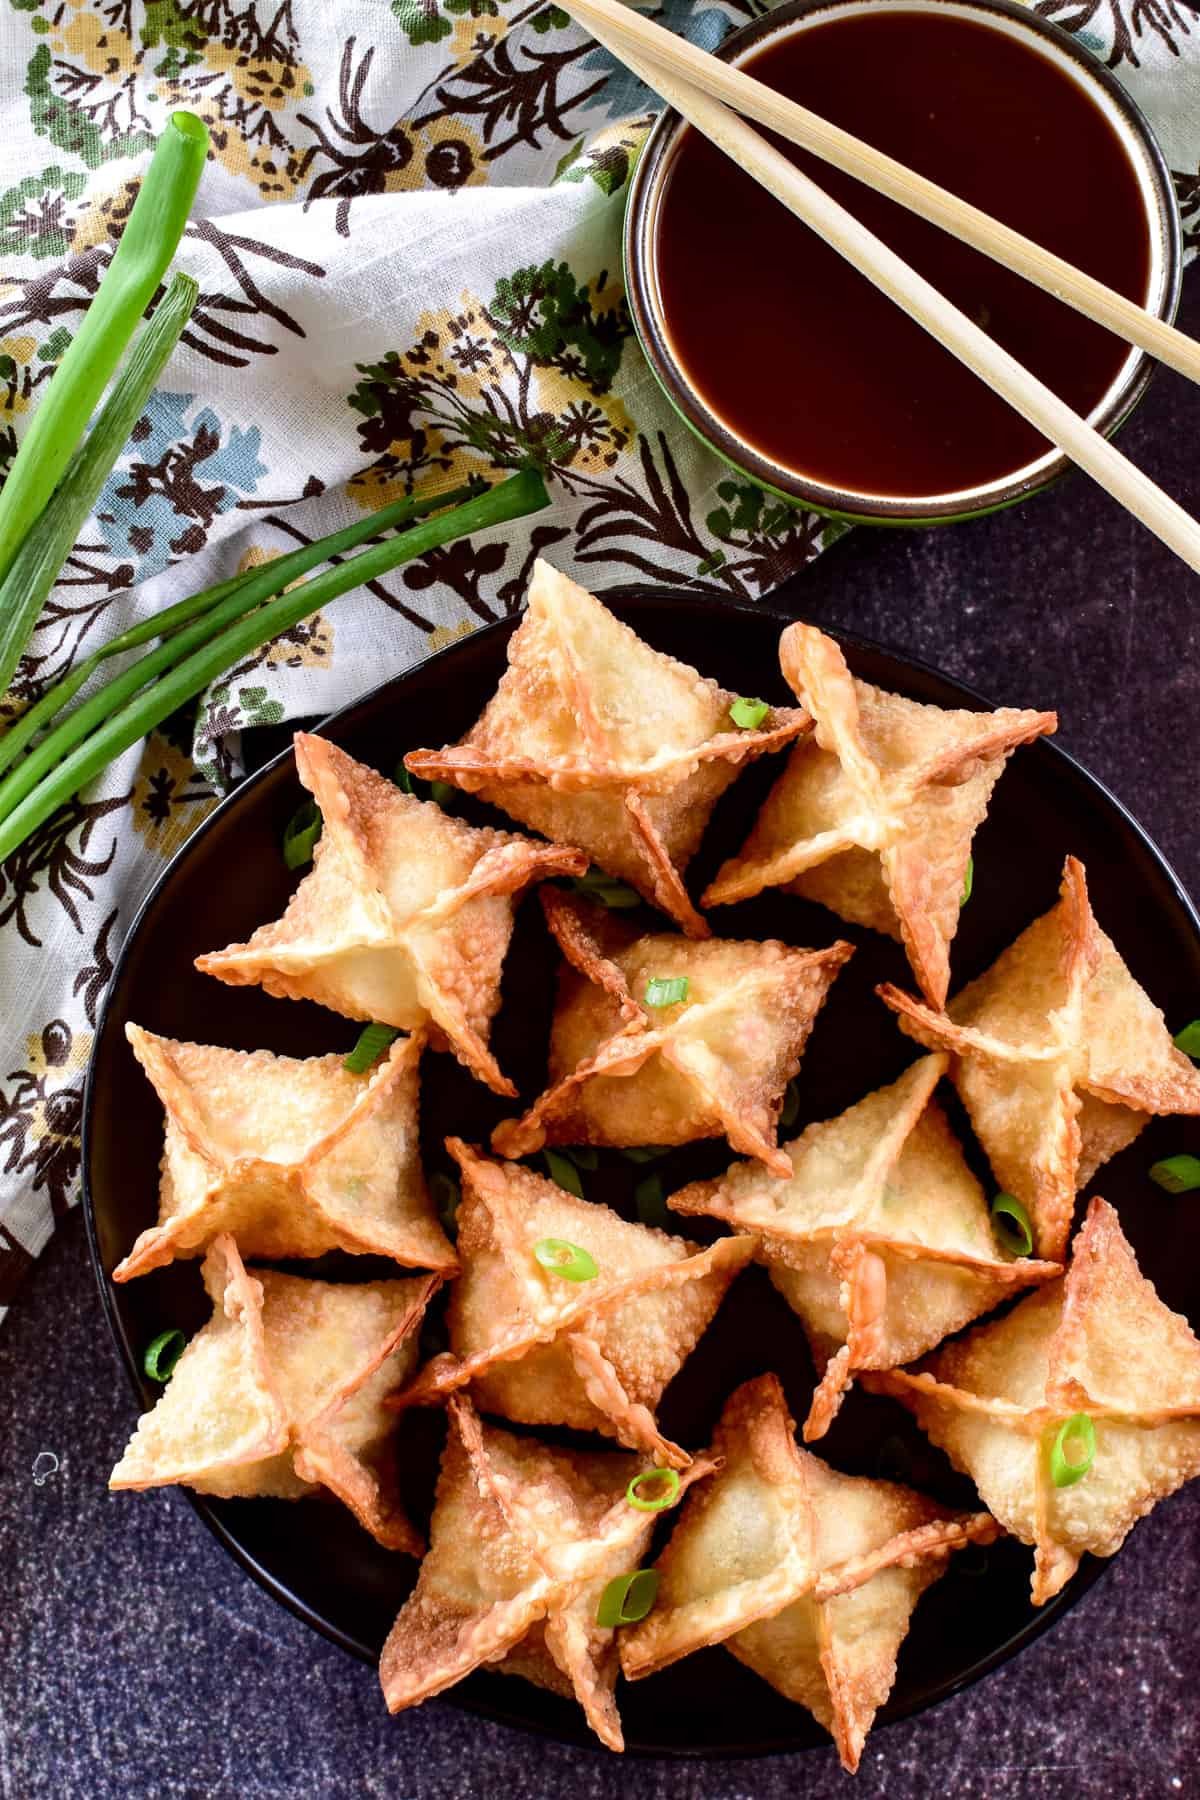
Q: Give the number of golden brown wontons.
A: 12